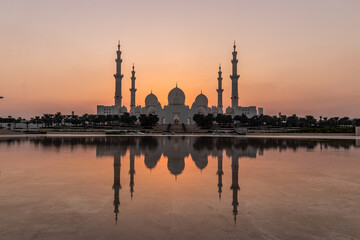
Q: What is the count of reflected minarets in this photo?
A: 4